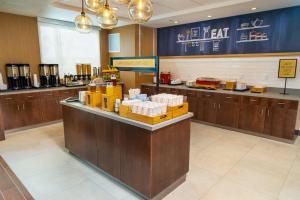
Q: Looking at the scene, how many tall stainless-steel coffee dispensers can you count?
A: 4